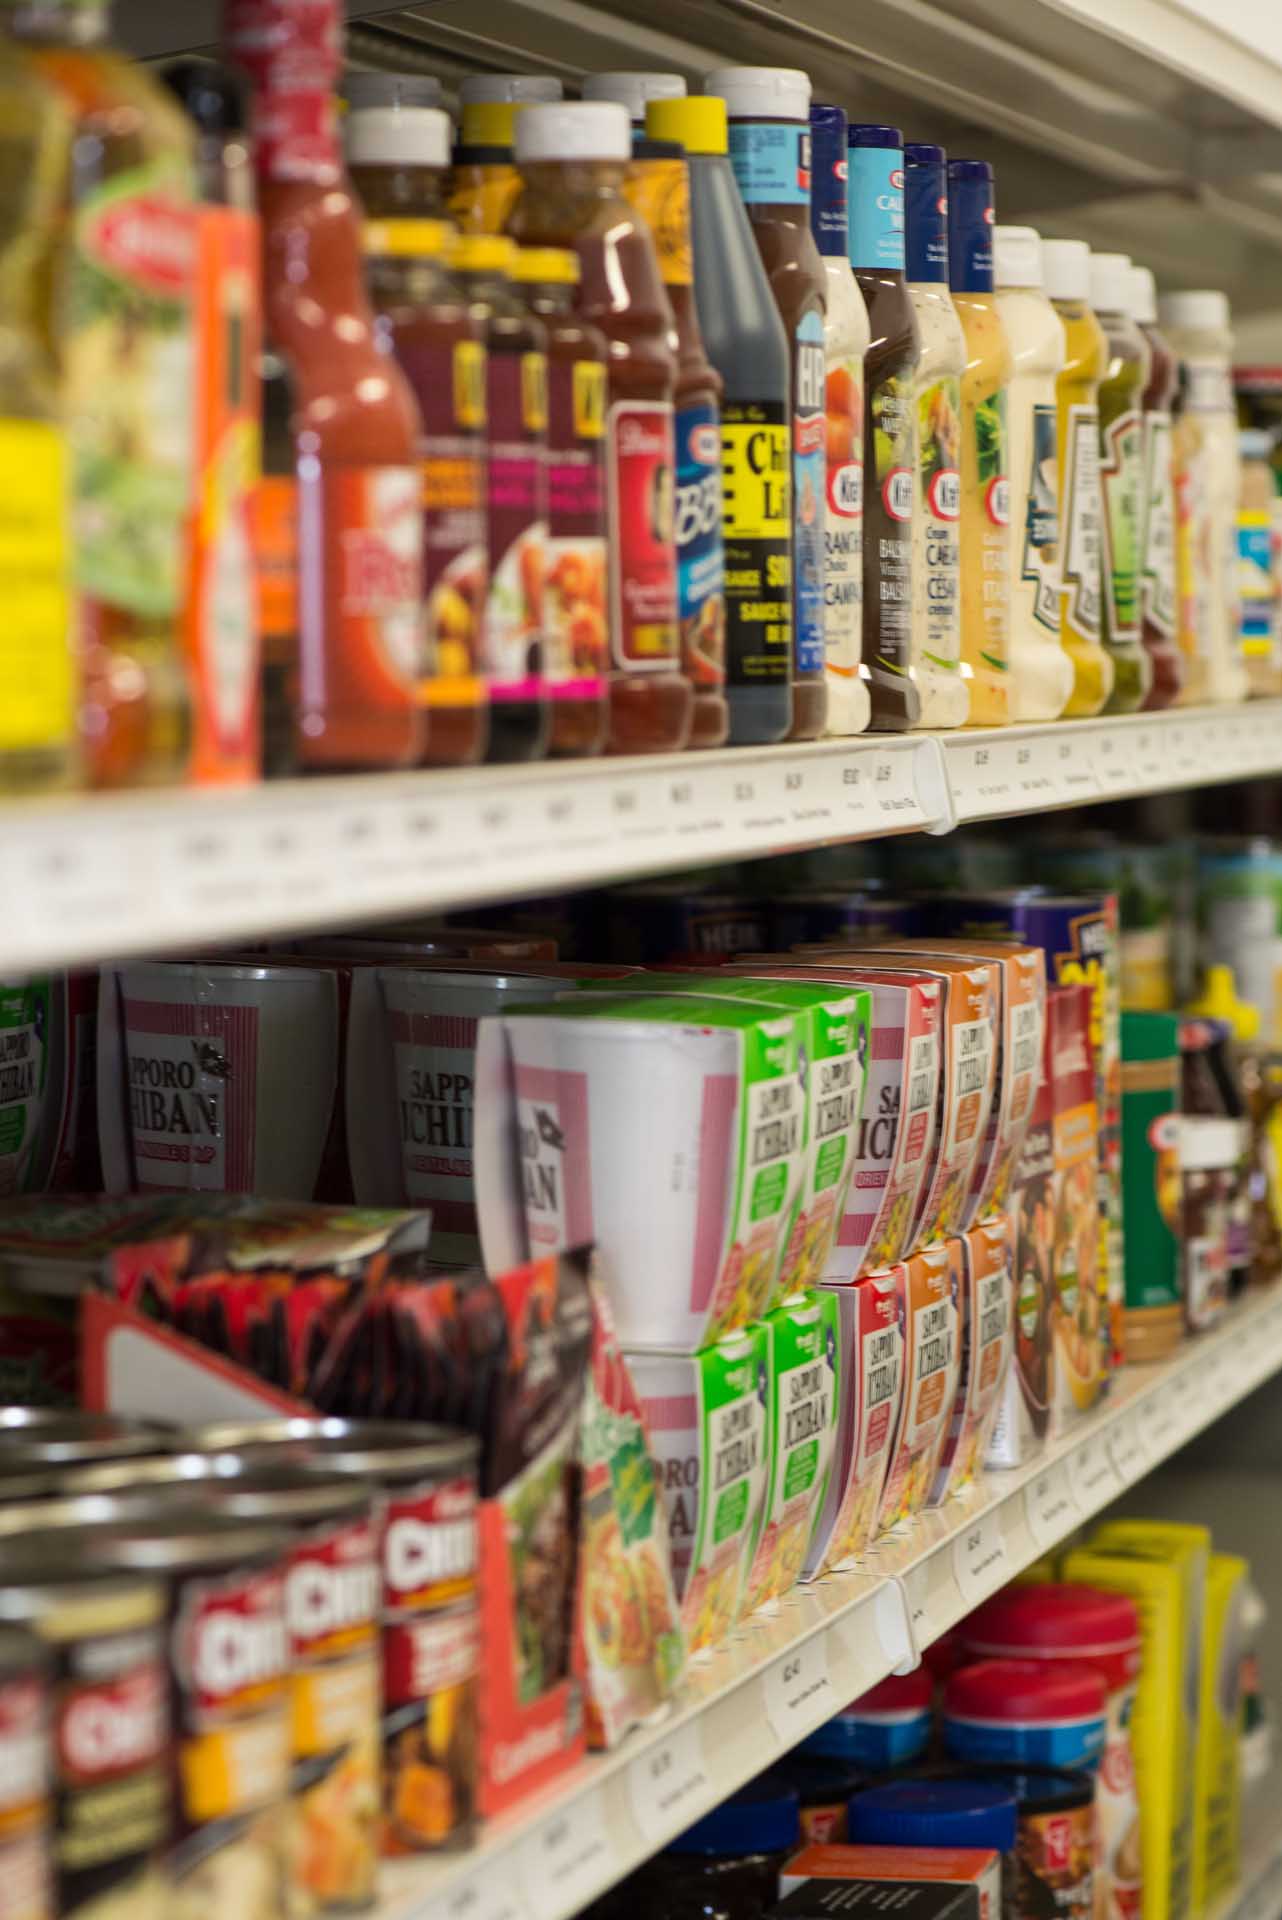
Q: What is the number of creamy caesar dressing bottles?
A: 1